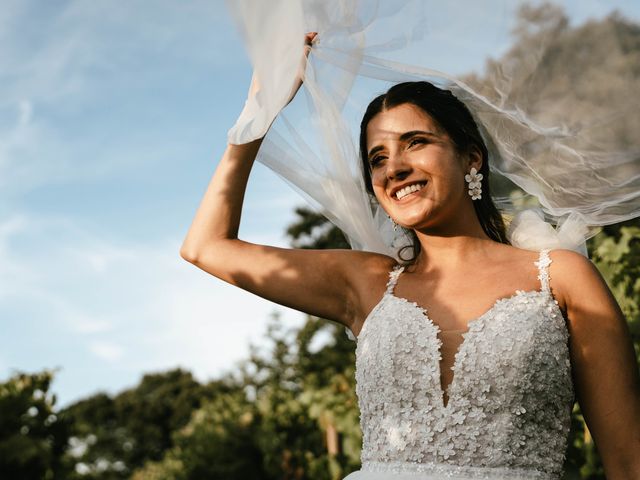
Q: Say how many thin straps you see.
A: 2